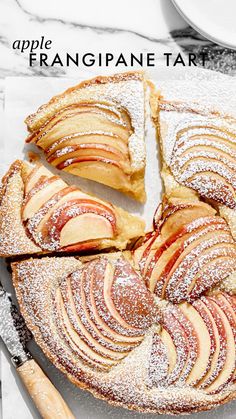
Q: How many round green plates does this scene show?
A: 0